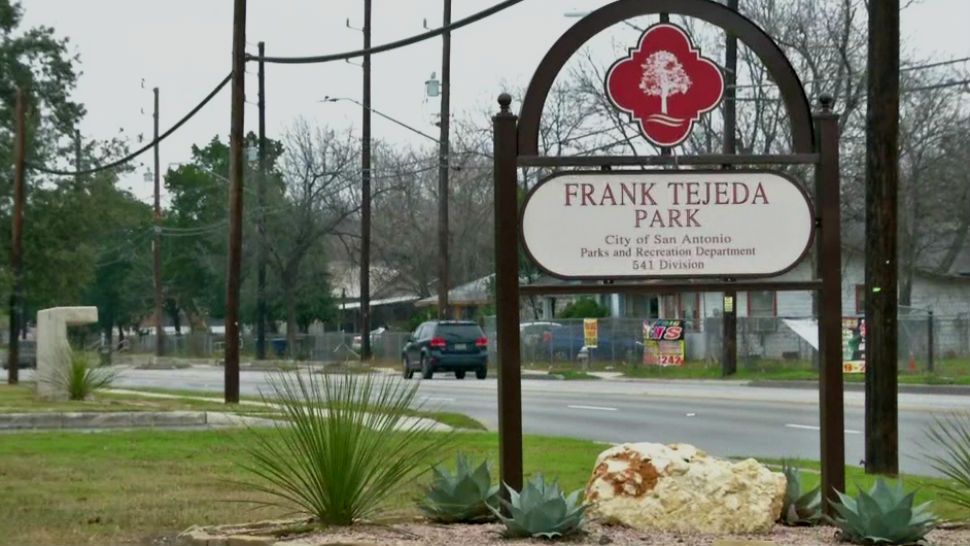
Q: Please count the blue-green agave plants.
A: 4